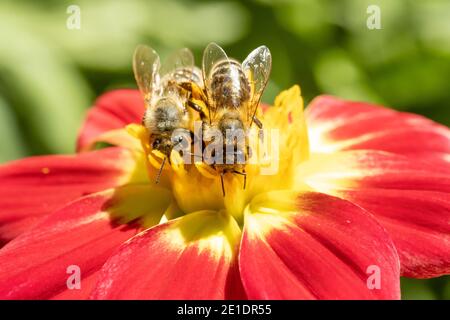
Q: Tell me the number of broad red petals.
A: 7